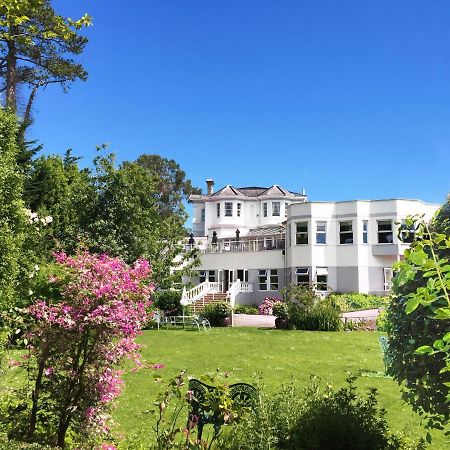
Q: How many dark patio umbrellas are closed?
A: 3